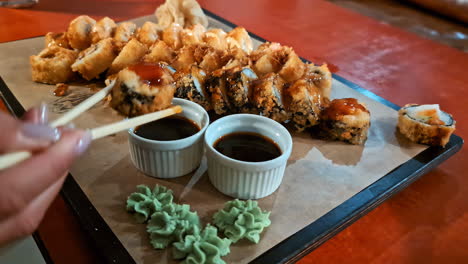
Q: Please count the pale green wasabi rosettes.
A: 4